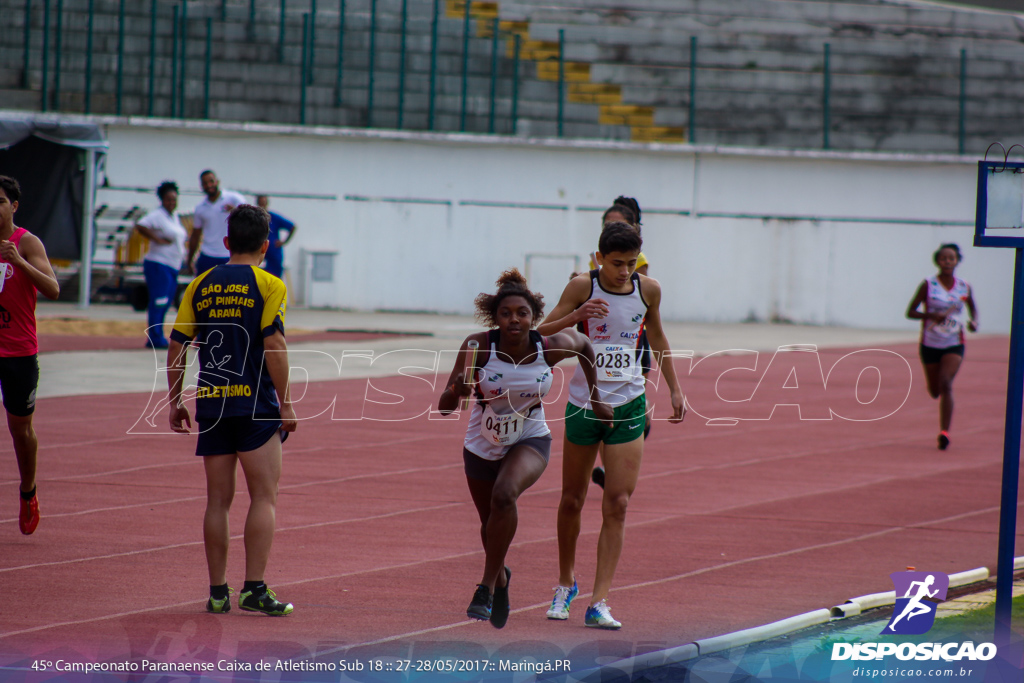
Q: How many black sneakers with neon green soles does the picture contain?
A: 2